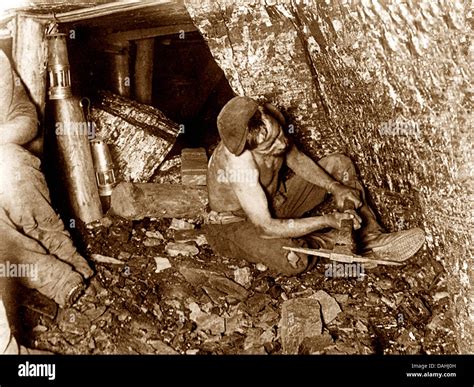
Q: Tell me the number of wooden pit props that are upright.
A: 4